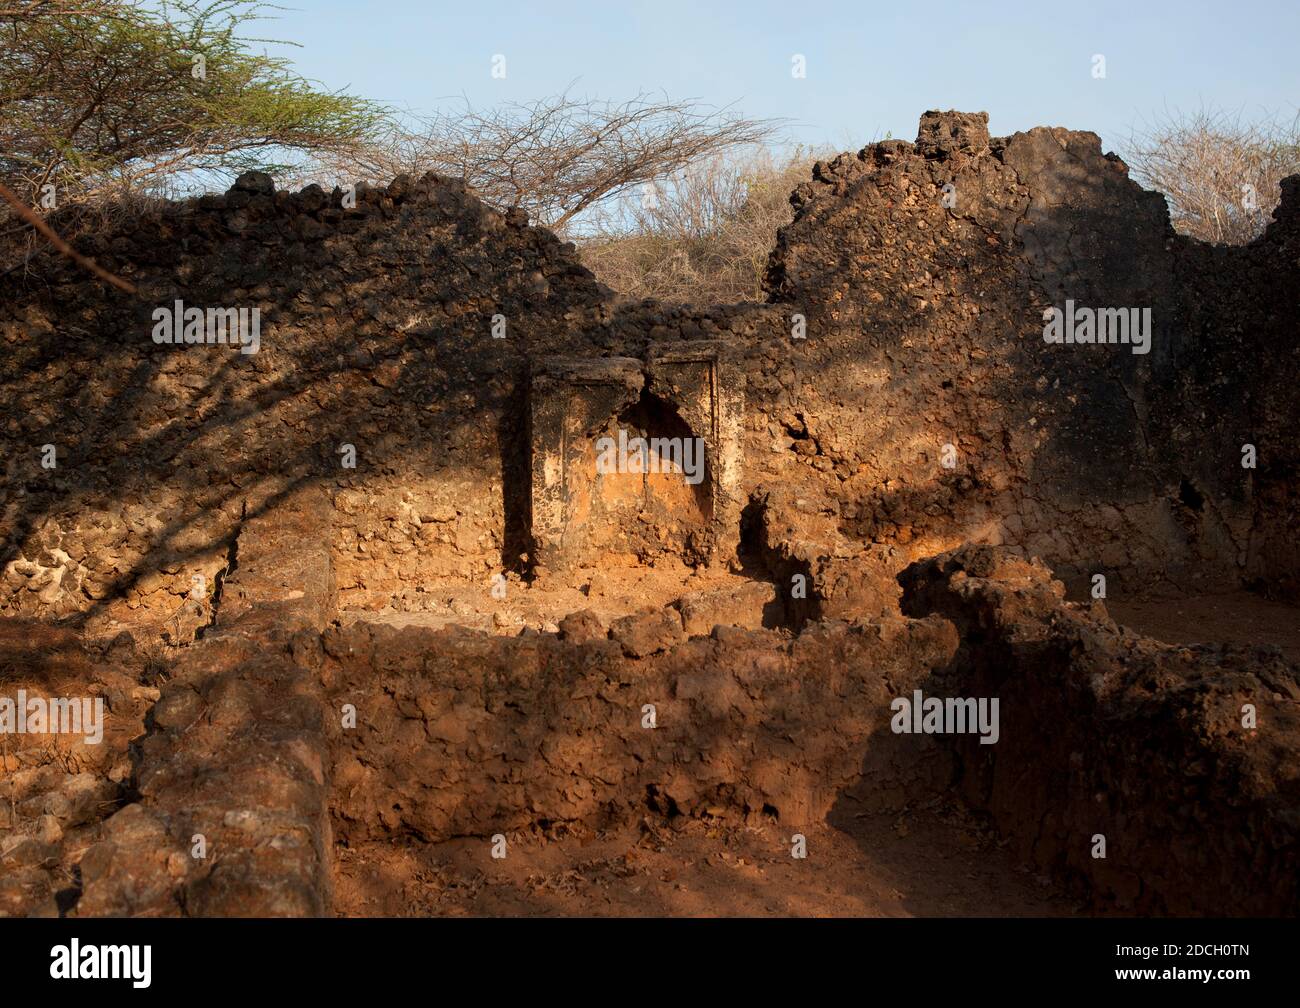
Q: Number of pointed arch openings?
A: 1